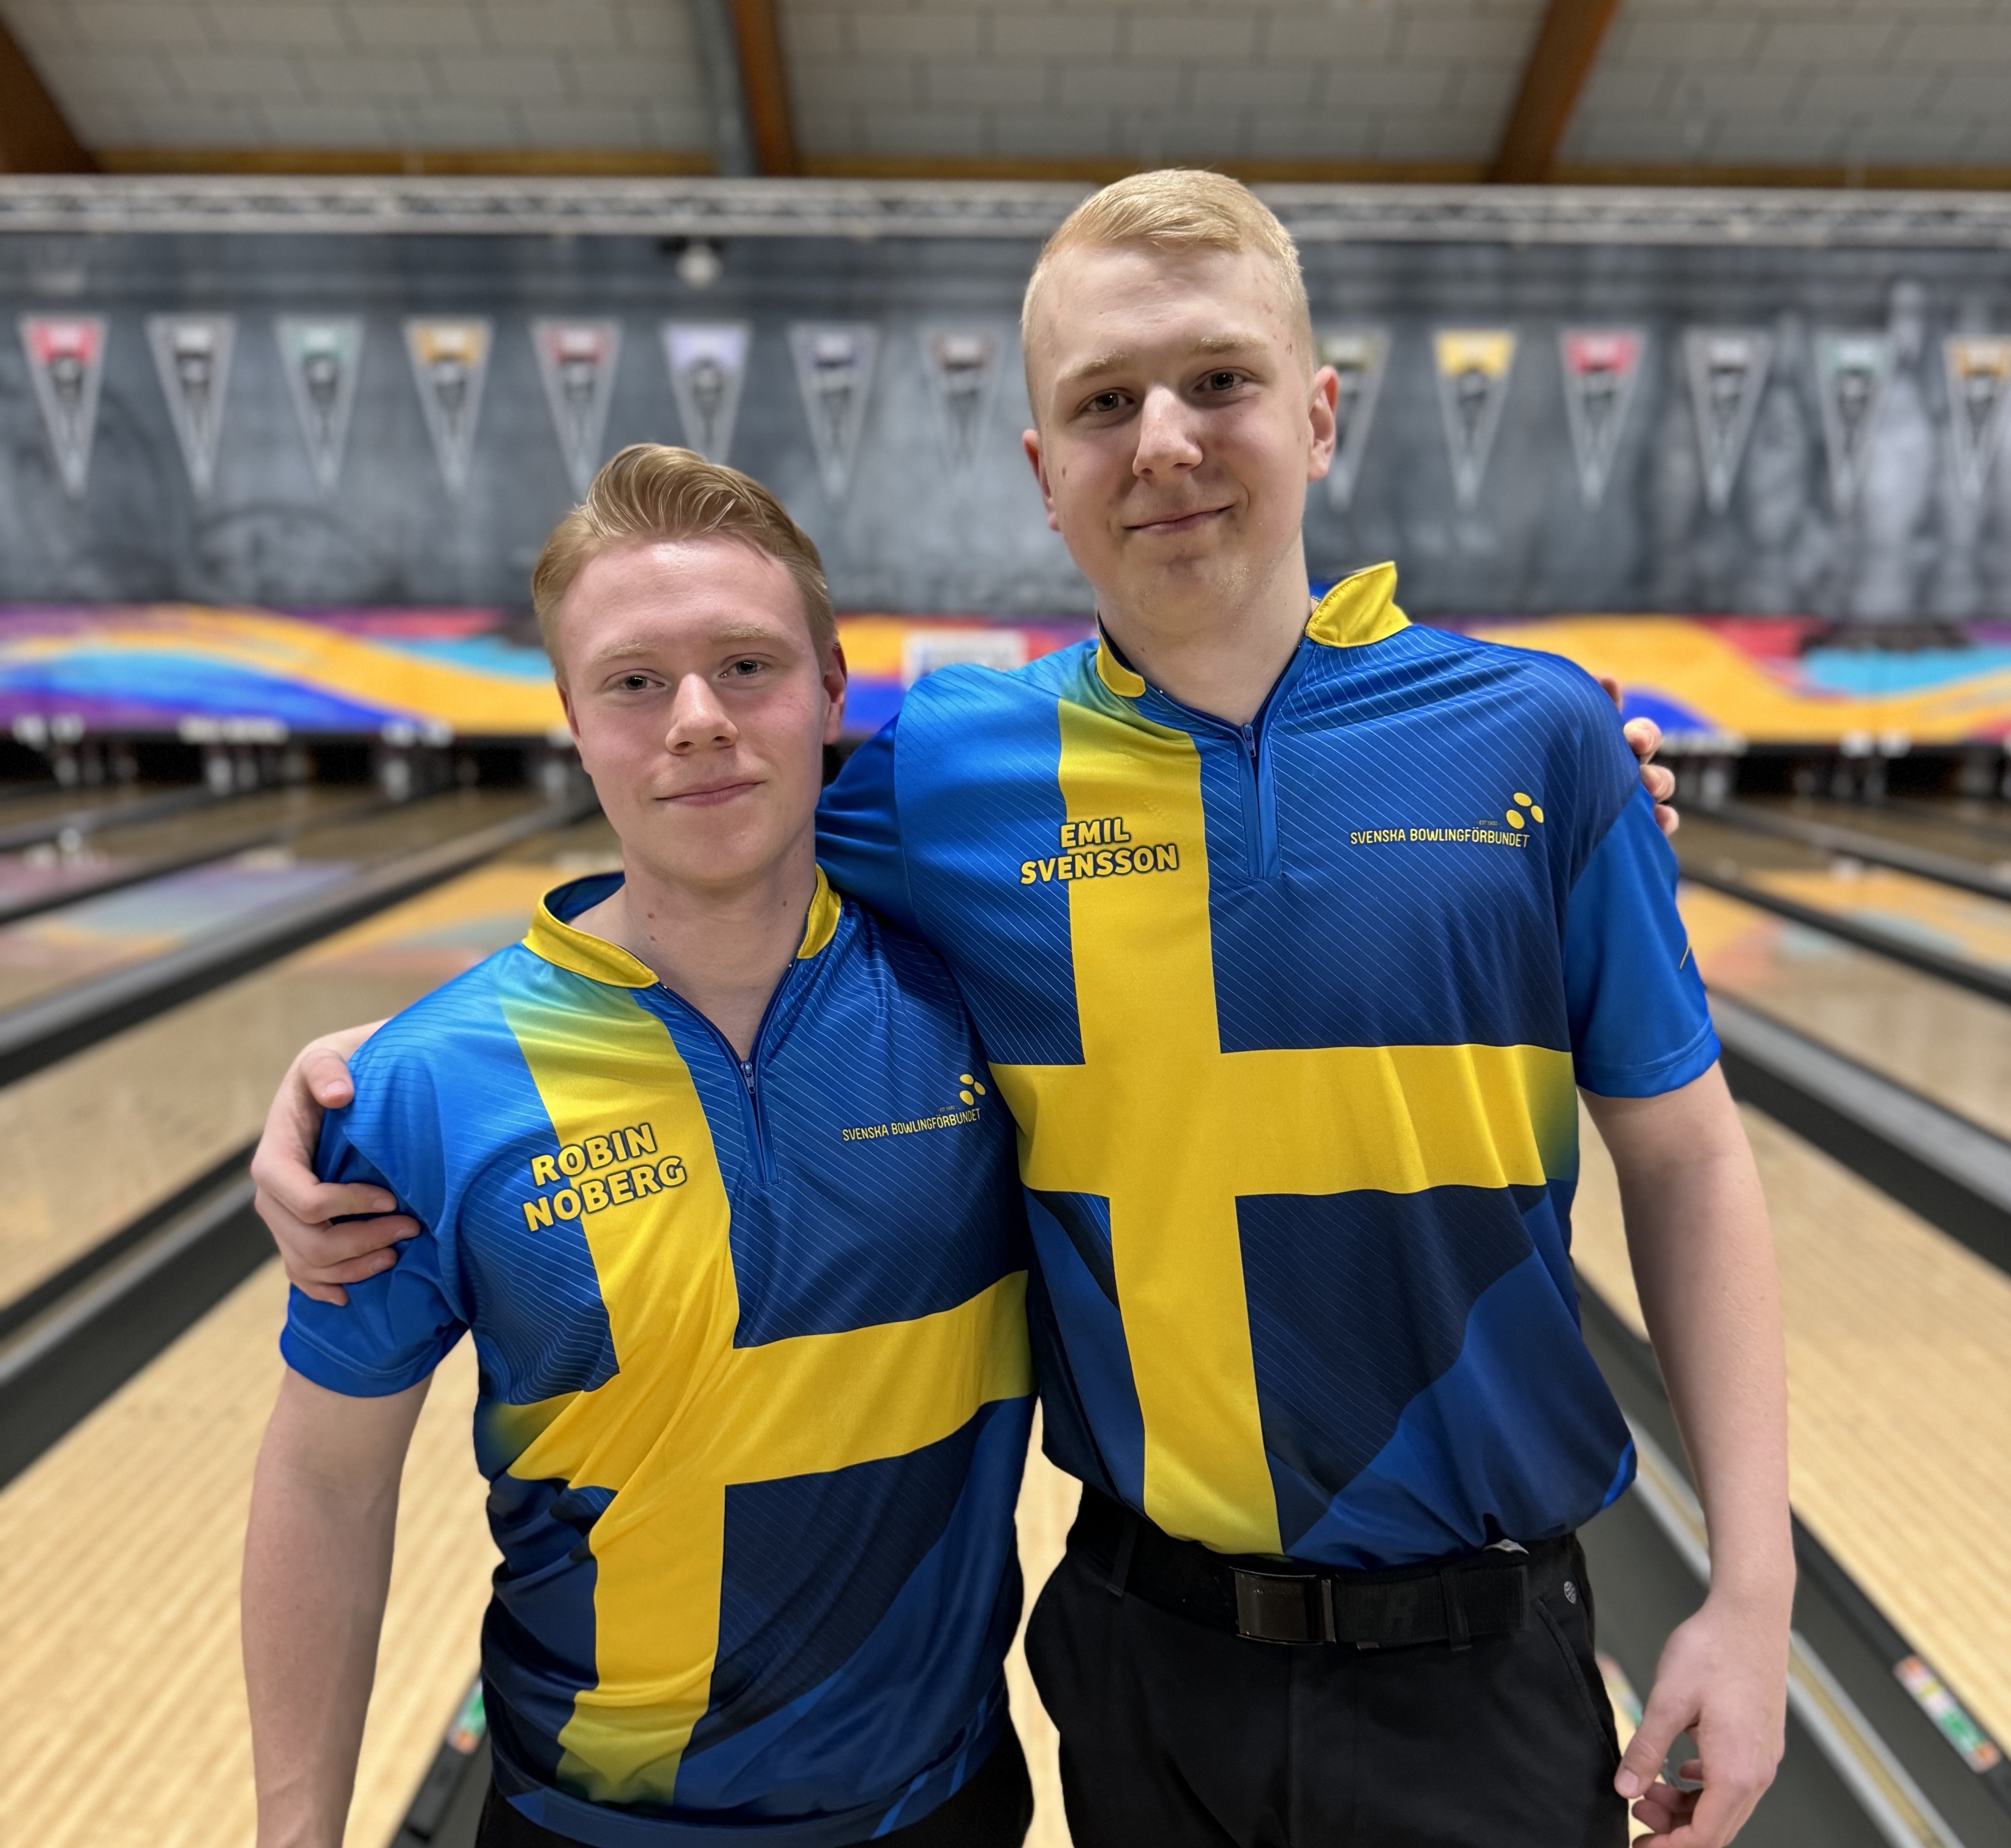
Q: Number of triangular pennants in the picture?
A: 14